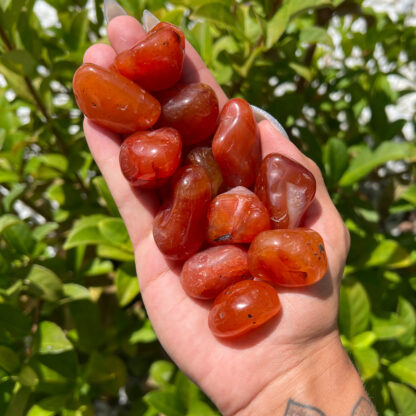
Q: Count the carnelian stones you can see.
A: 12